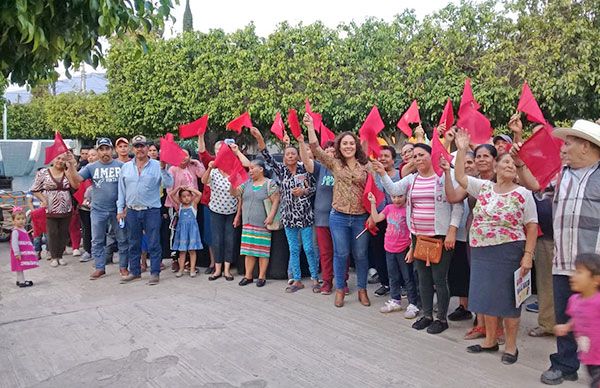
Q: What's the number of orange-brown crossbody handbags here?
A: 1